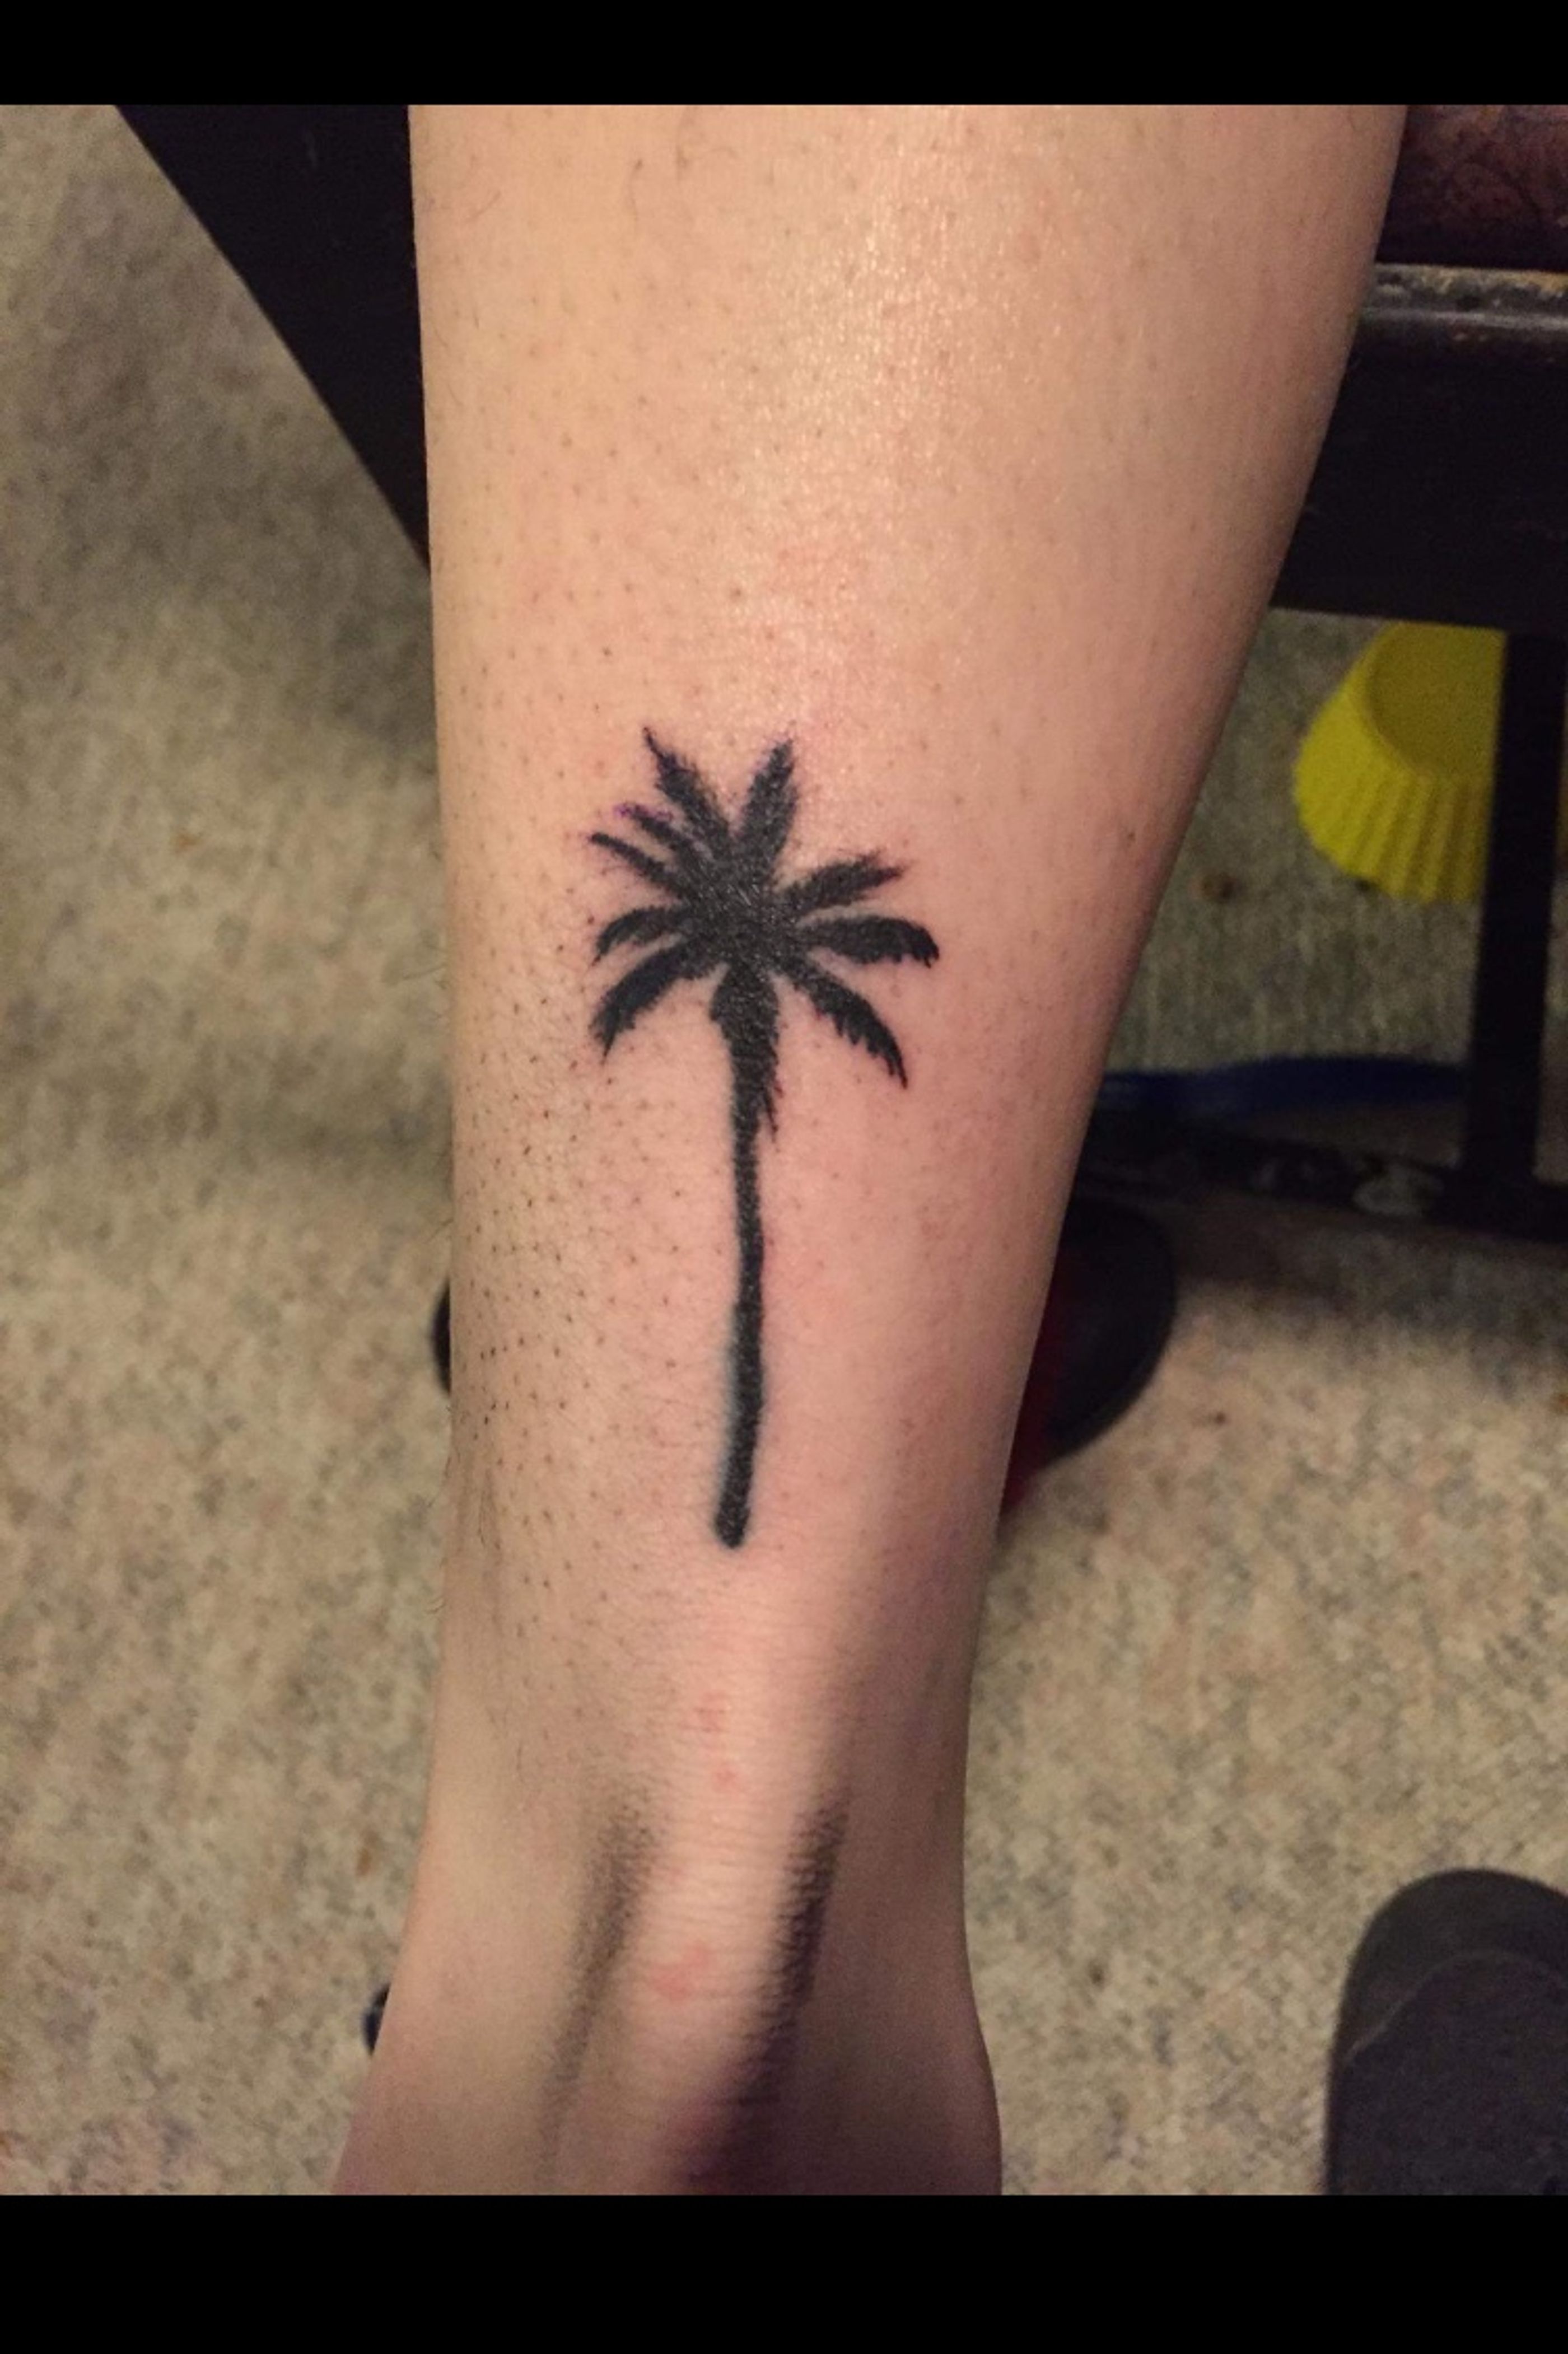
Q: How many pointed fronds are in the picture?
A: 9